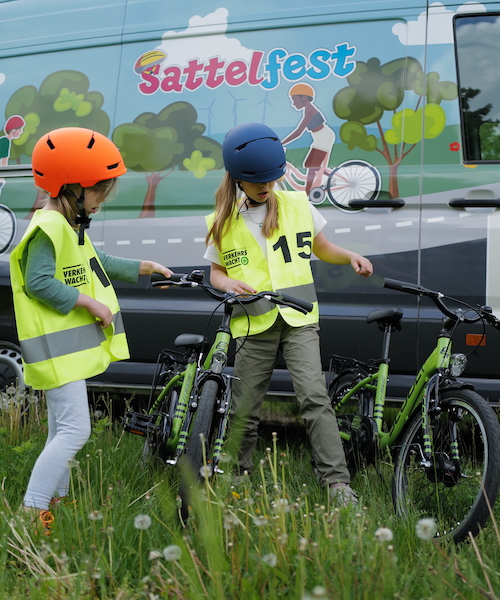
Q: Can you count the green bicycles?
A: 2